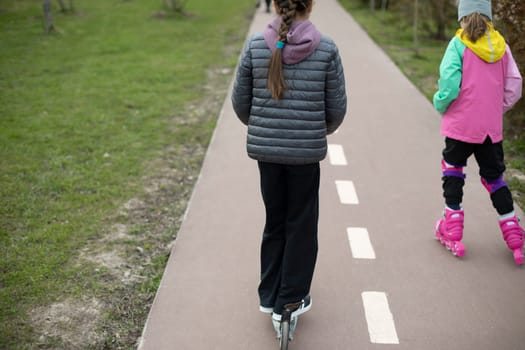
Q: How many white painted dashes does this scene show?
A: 4